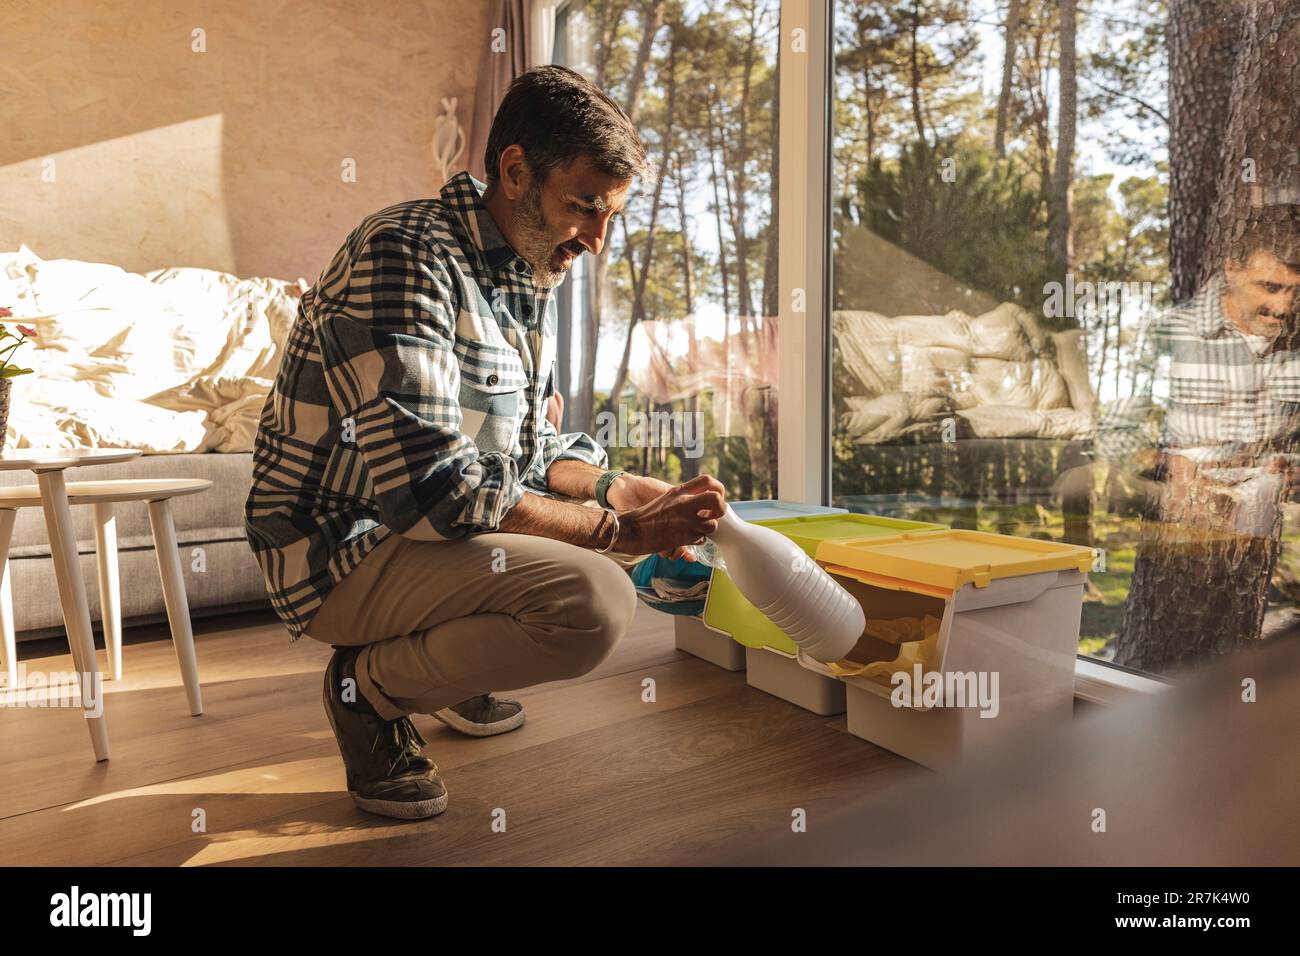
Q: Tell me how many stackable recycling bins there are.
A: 3